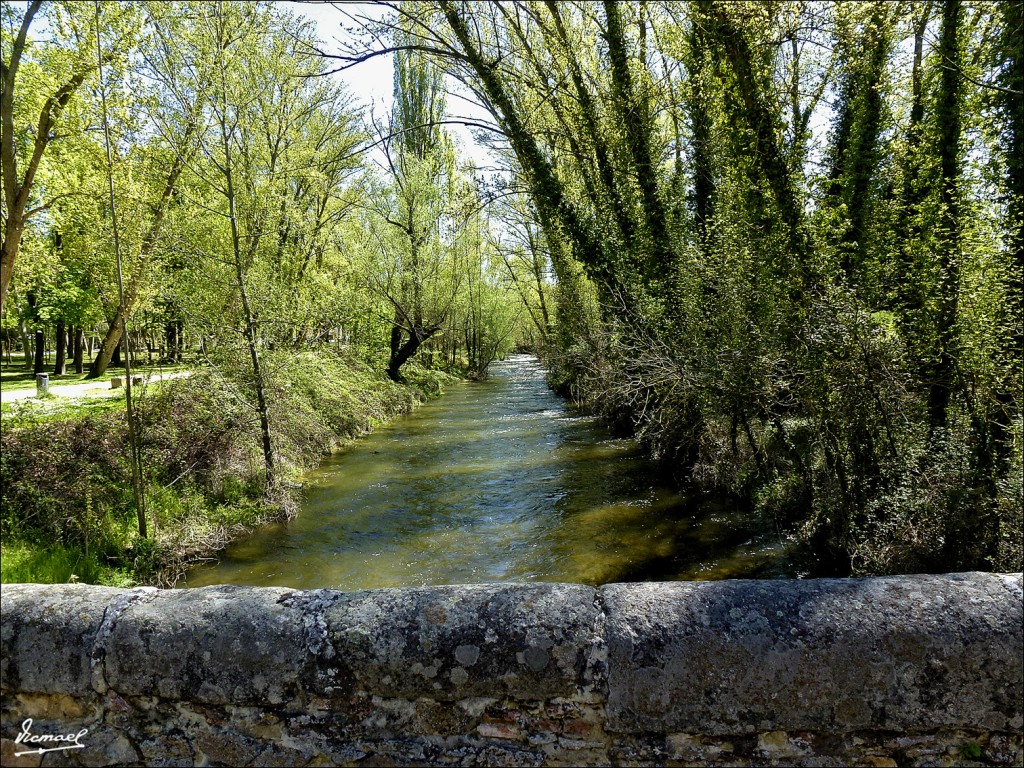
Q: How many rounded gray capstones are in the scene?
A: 4